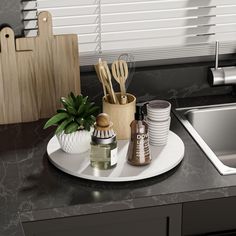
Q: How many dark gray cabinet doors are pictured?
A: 2